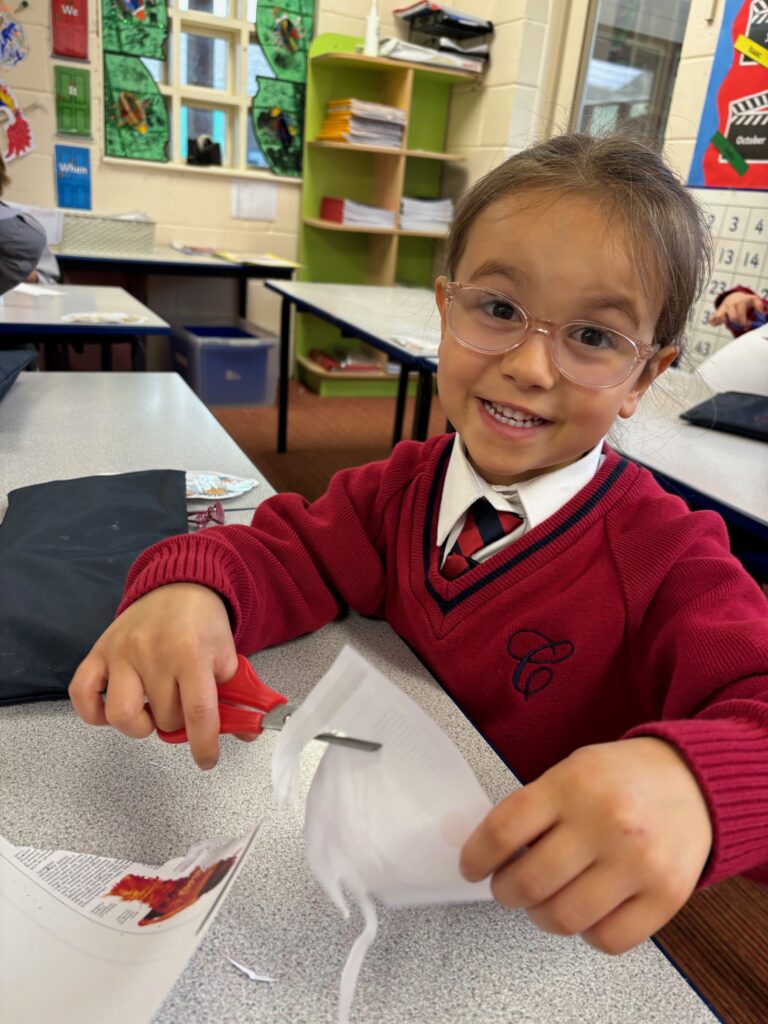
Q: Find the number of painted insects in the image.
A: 4